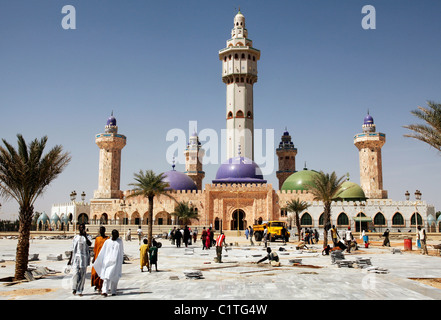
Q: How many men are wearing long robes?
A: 3